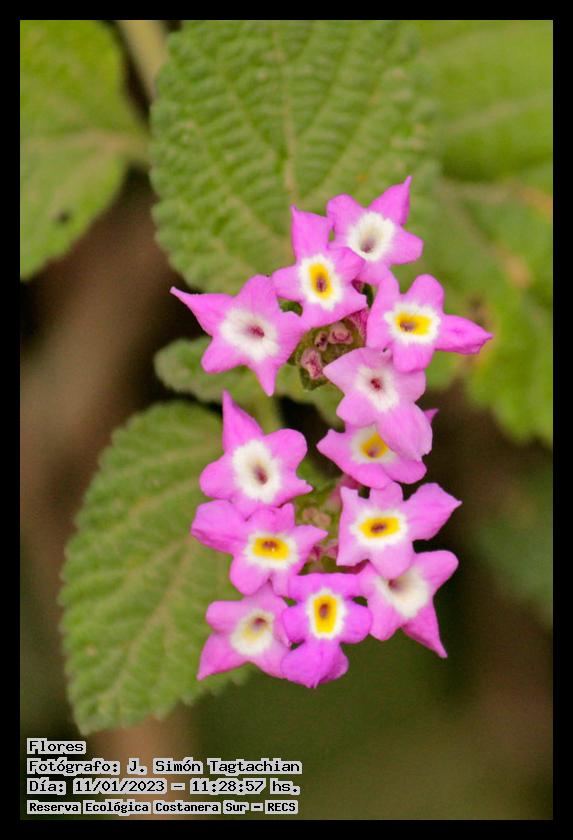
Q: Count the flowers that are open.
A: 12